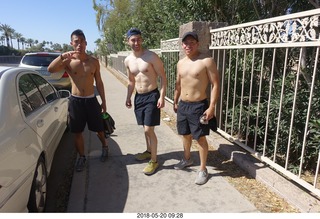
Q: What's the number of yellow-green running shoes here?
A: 2